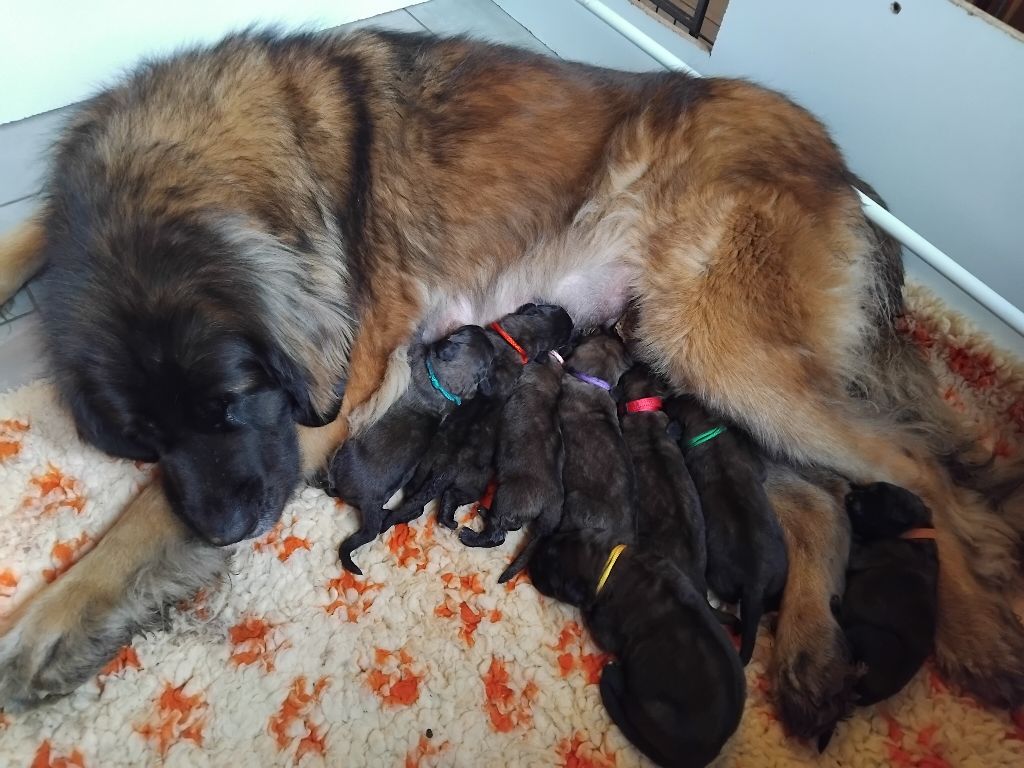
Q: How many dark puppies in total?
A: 8